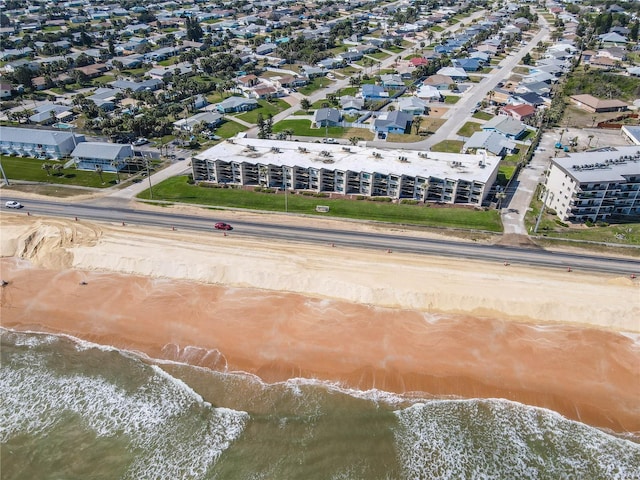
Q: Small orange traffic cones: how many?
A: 10